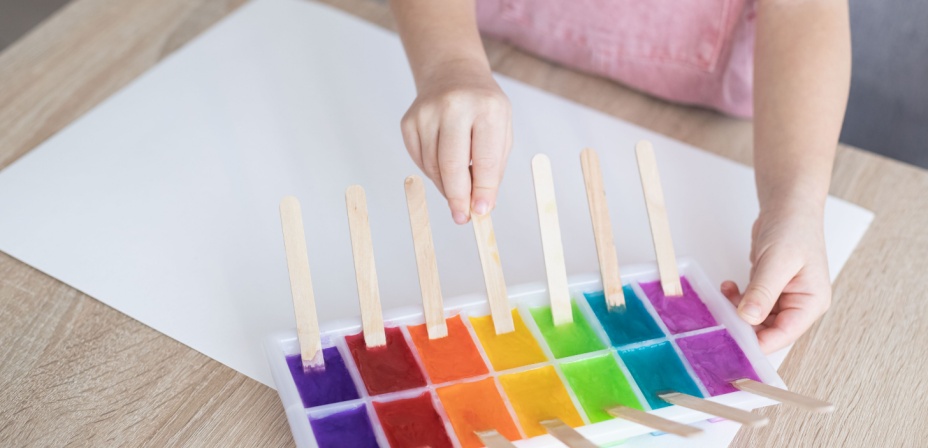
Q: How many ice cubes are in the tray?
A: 14